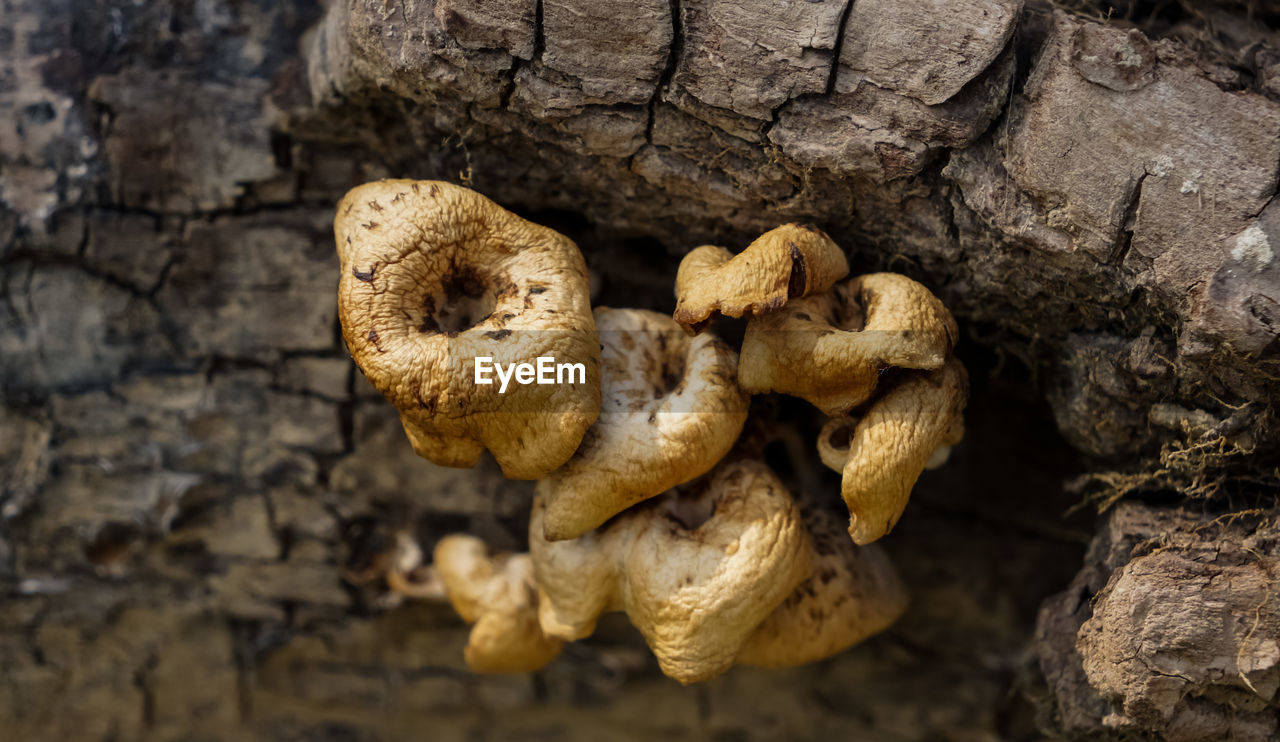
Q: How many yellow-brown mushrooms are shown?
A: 8